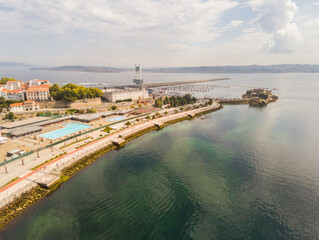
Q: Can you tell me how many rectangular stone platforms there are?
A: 4